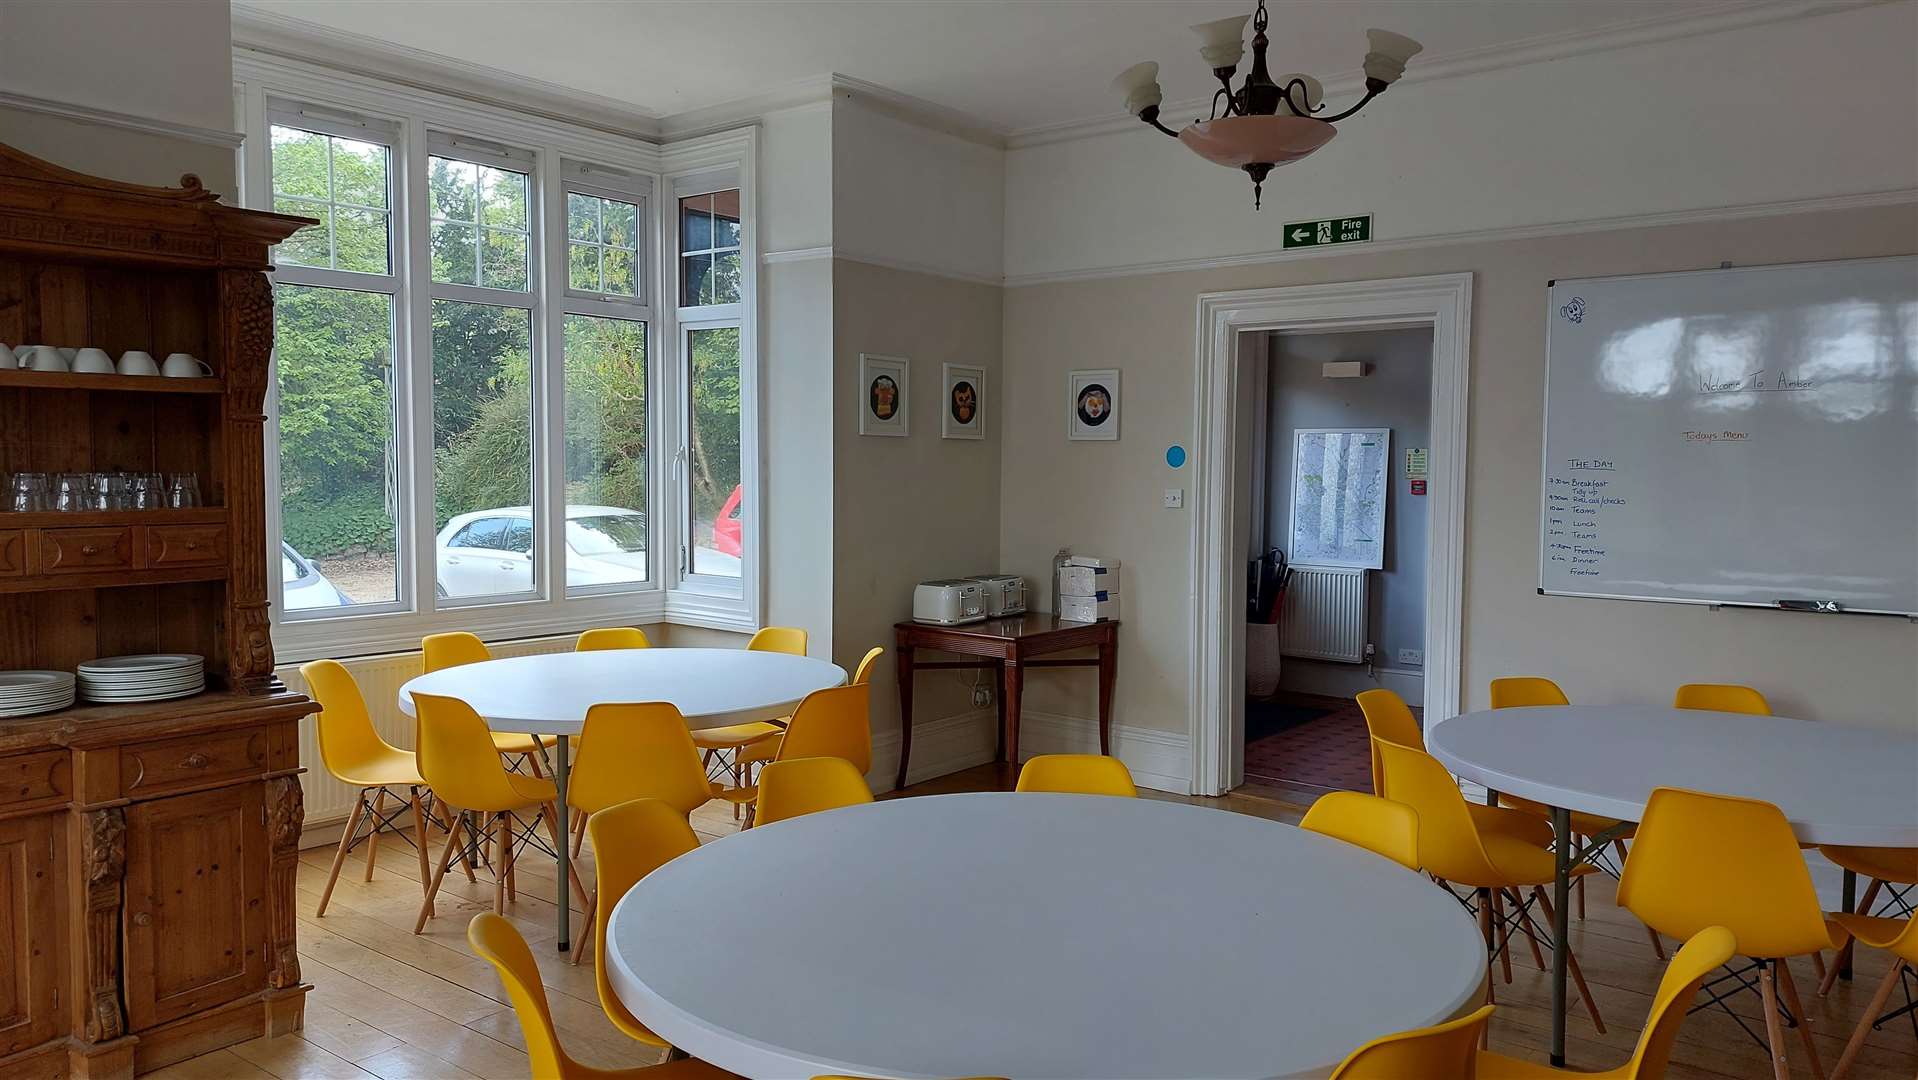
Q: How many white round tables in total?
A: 3